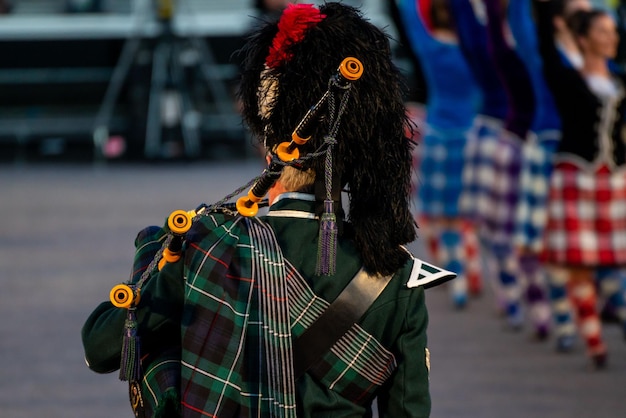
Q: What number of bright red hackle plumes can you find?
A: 1